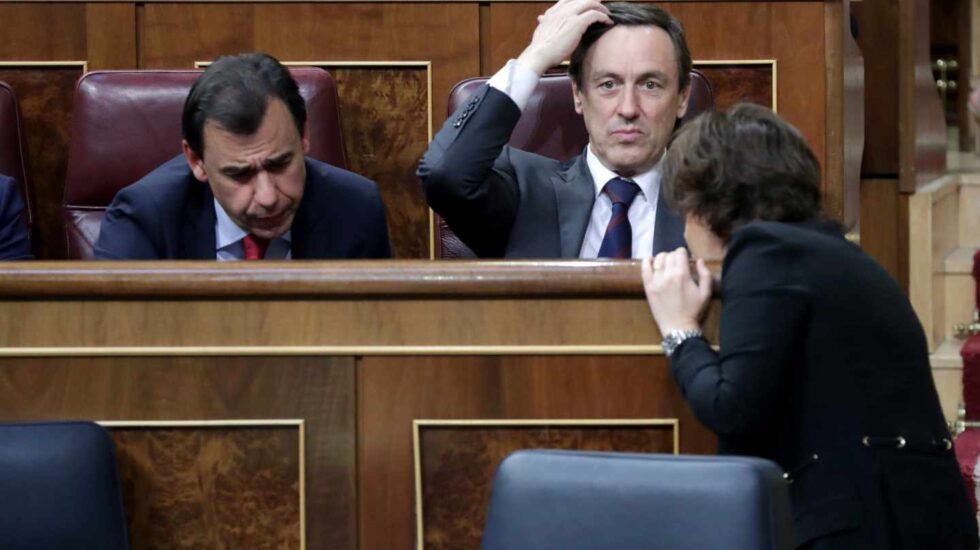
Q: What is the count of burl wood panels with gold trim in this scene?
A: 5